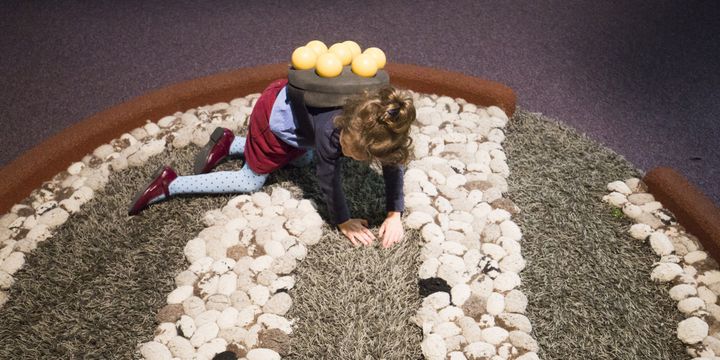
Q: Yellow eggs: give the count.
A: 7